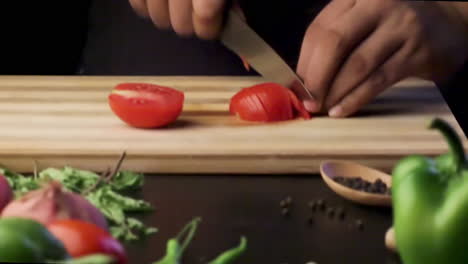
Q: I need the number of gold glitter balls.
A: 0